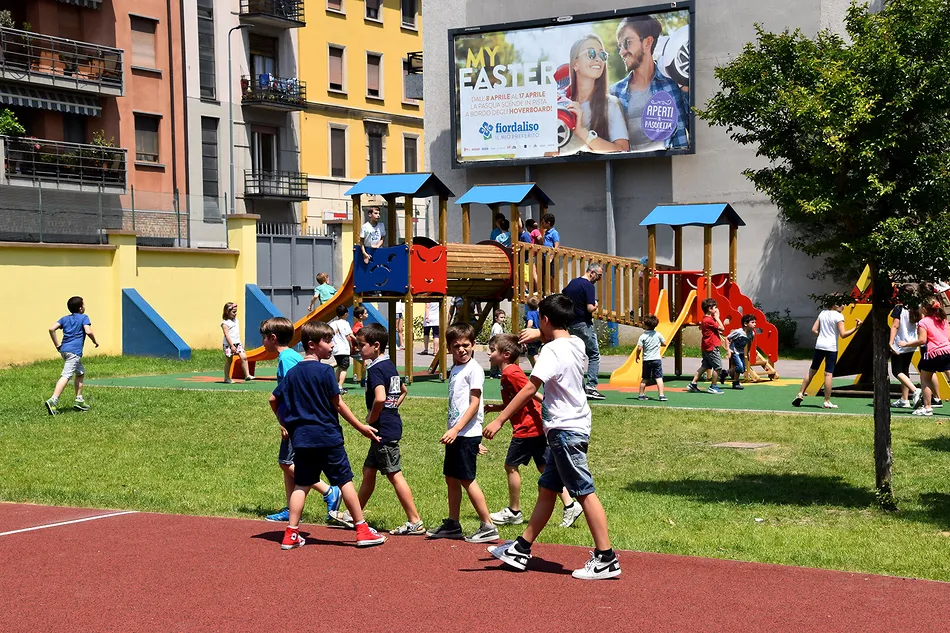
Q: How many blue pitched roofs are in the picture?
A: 3